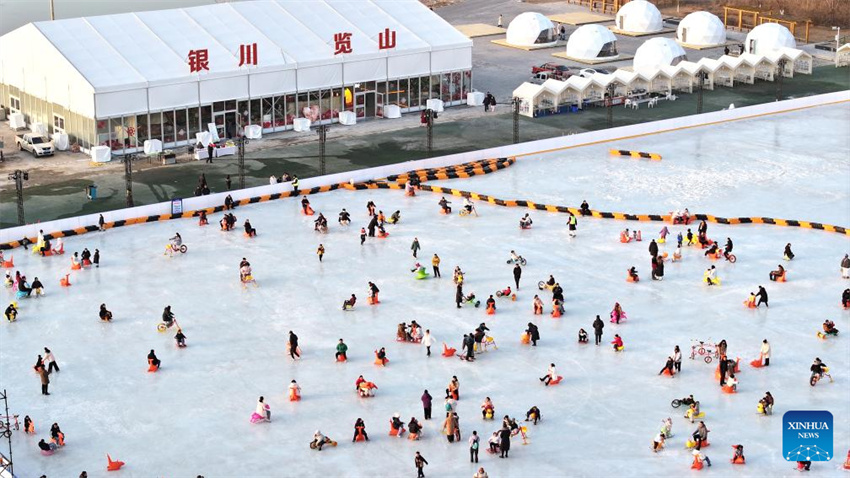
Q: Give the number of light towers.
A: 9